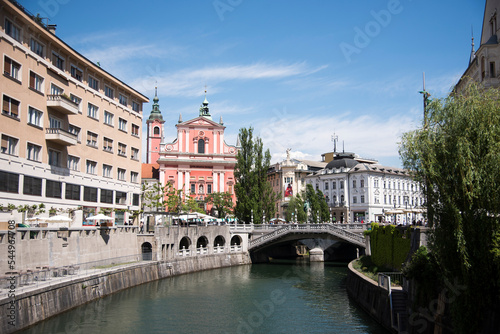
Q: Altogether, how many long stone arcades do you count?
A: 1